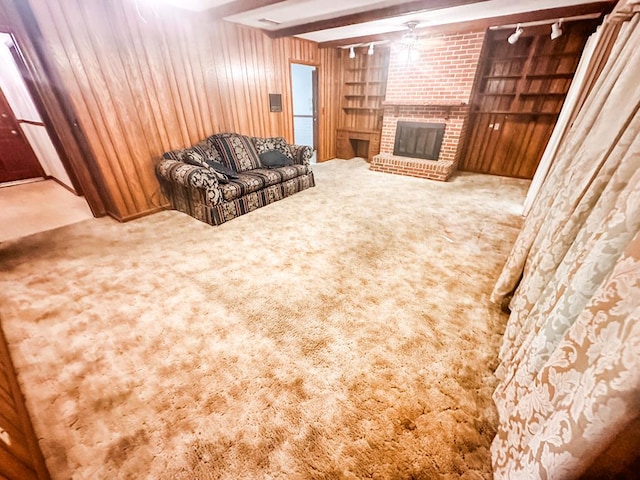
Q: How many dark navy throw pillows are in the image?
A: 2